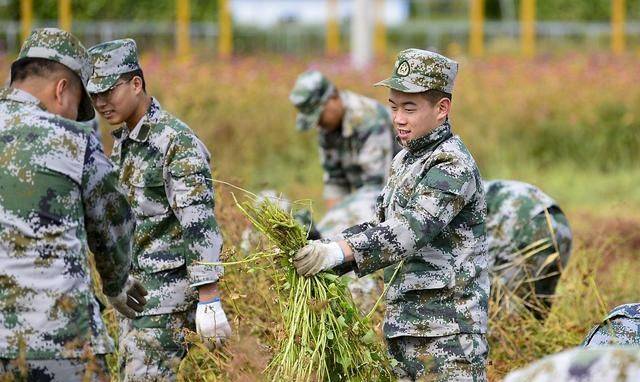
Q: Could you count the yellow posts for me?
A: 9